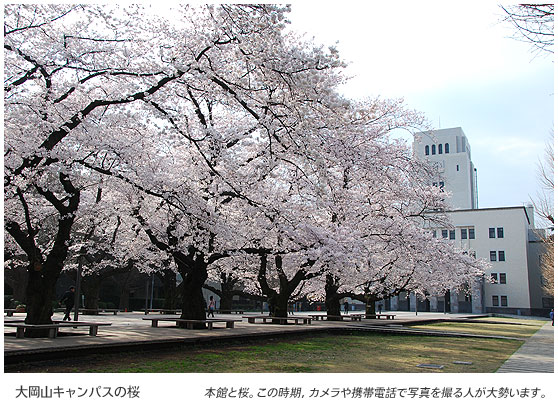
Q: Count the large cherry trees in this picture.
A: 5